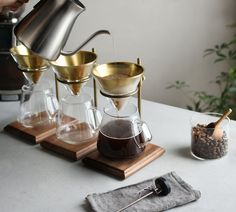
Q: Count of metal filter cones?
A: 3